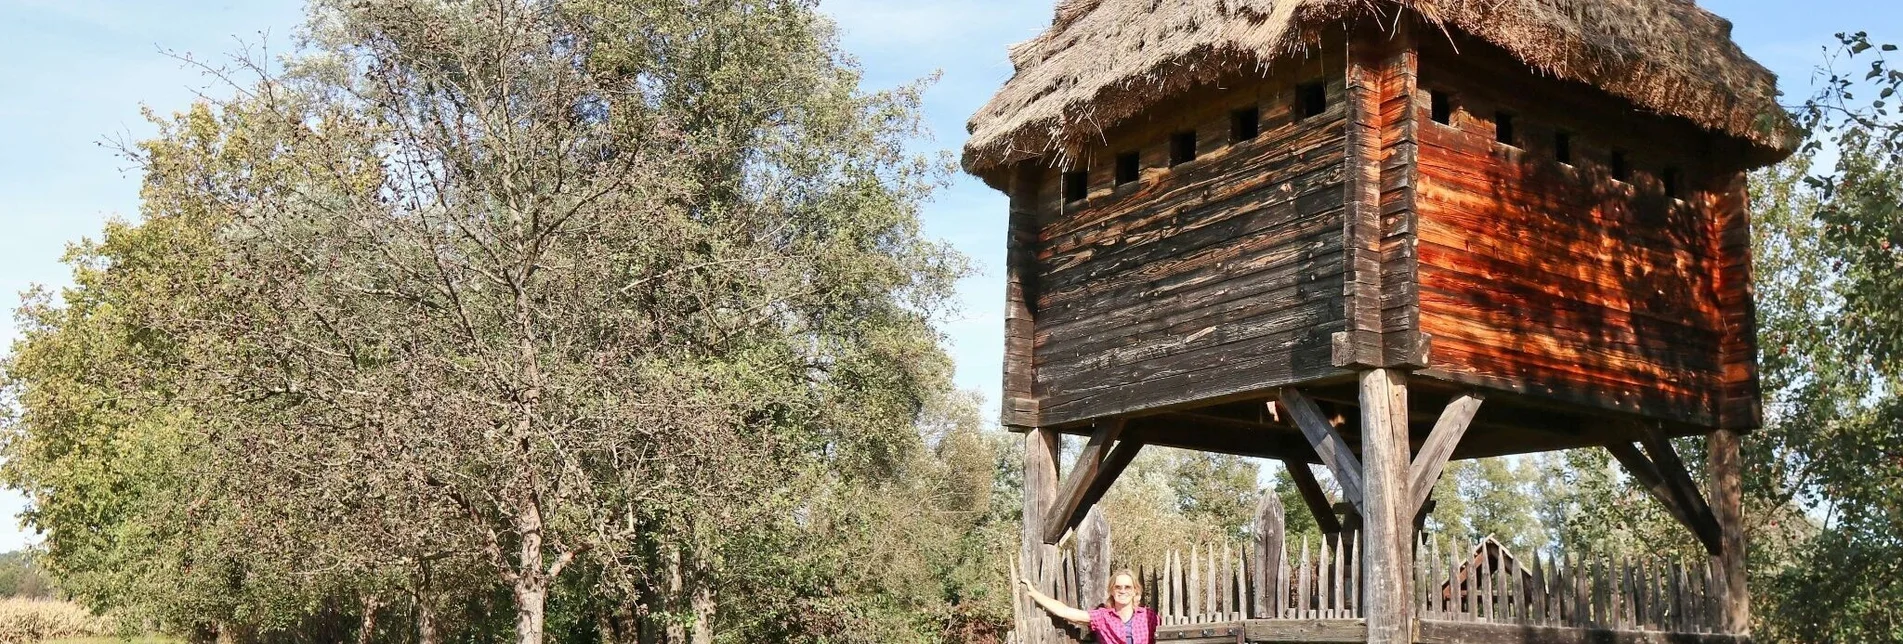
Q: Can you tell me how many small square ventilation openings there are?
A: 10